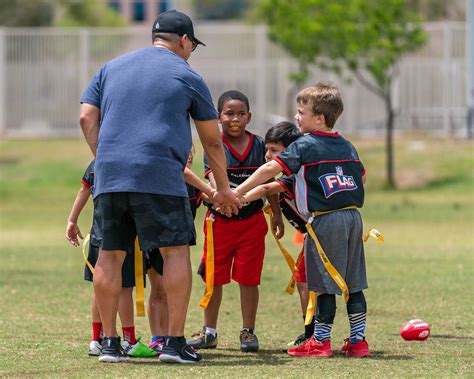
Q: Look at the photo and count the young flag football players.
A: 5